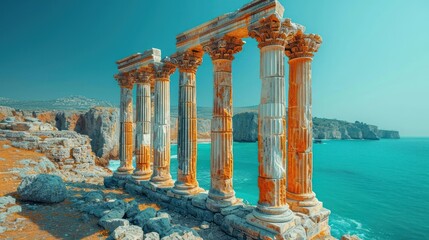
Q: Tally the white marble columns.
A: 7